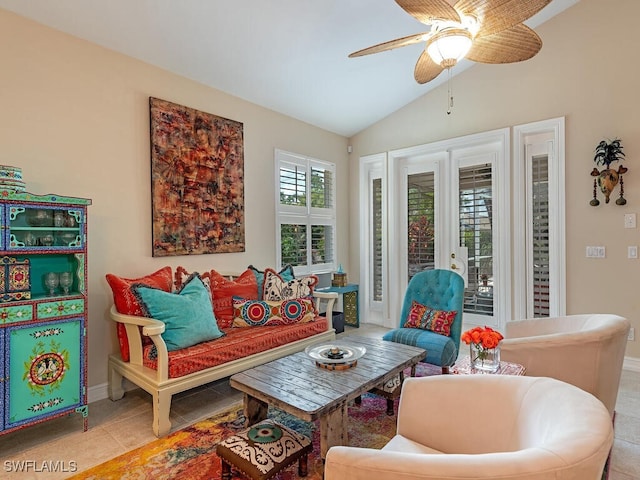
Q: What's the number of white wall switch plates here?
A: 3